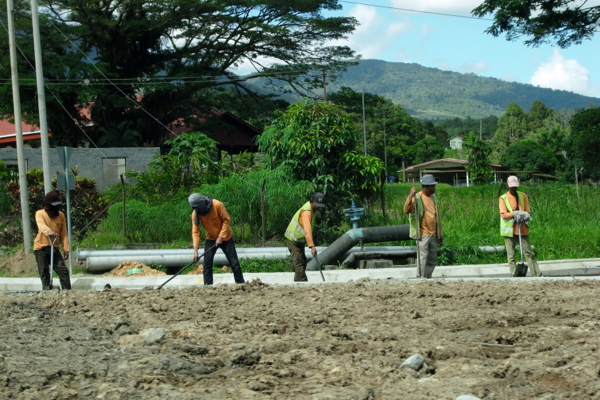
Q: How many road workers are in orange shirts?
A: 5